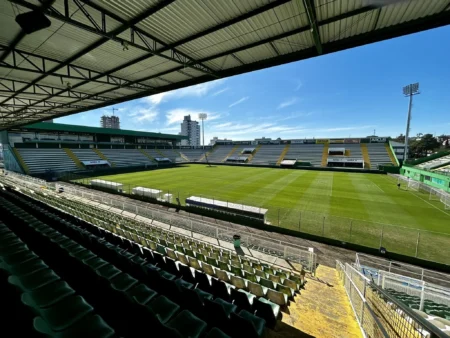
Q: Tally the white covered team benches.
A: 3